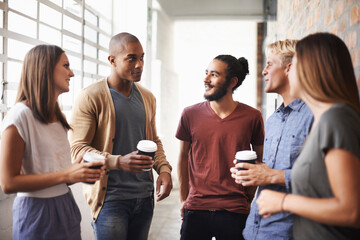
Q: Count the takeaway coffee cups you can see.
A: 3